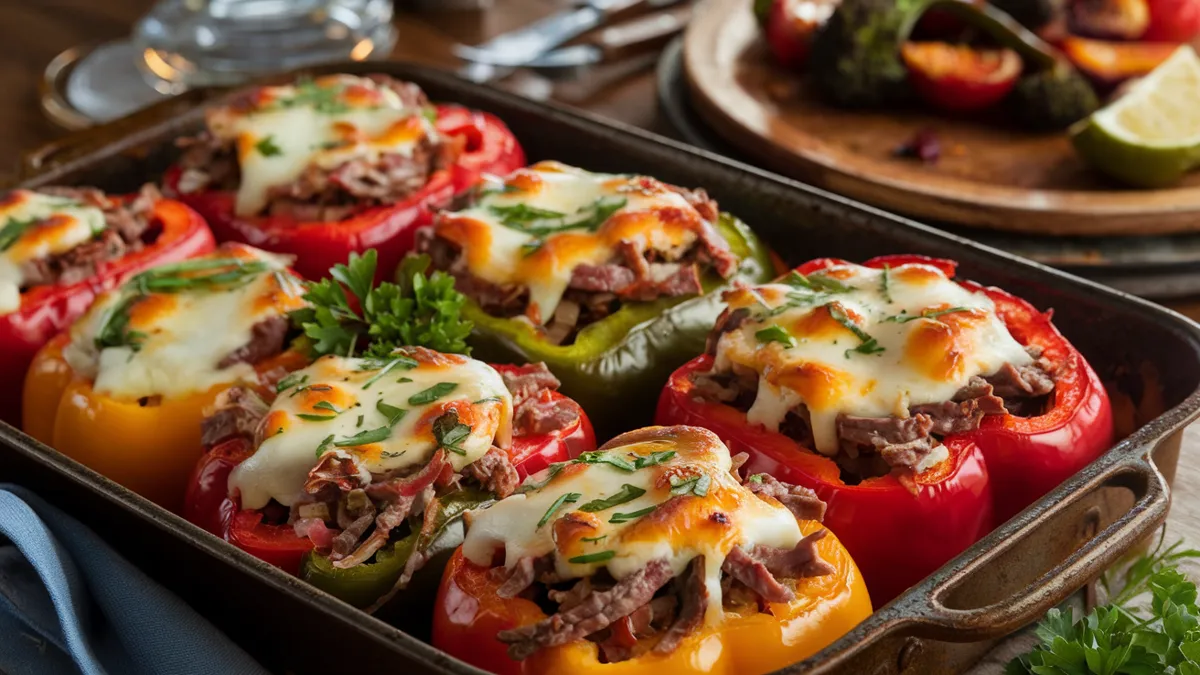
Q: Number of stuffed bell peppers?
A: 7